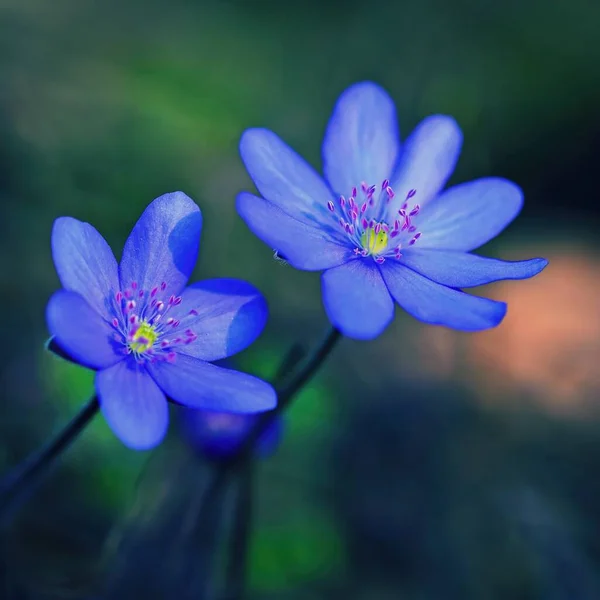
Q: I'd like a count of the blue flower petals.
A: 14